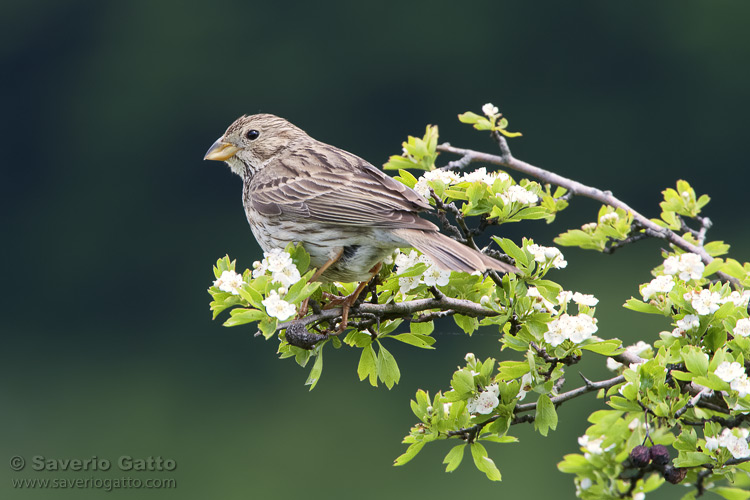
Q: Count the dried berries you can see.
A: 3